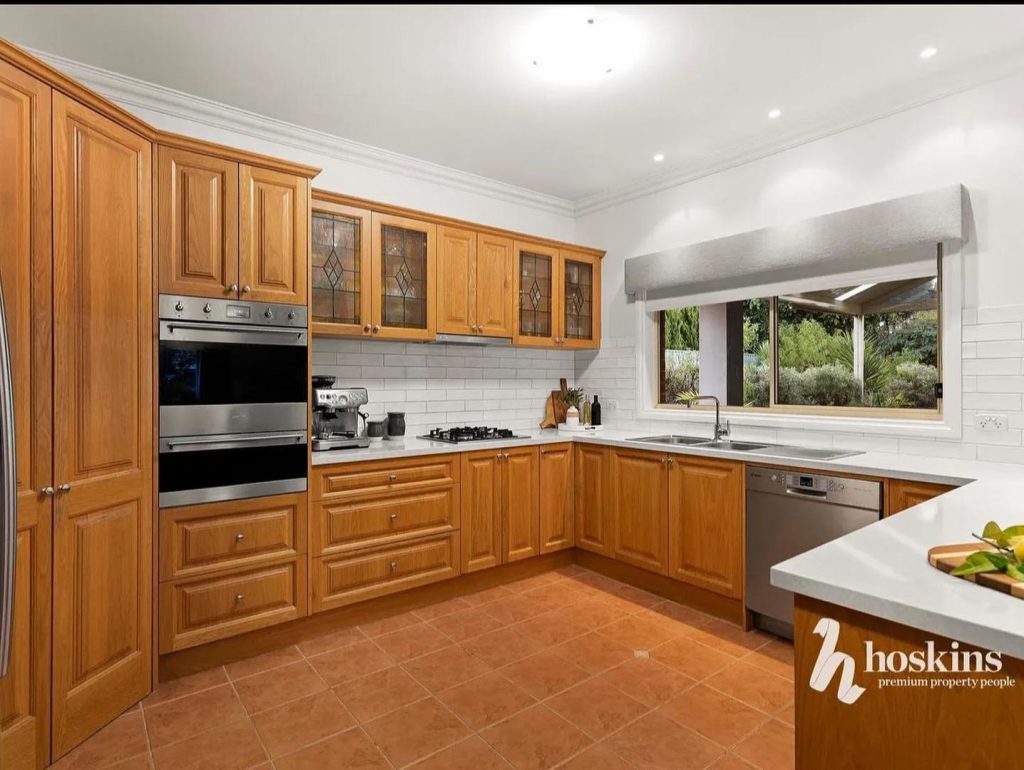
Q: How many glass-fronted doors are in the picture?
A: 4